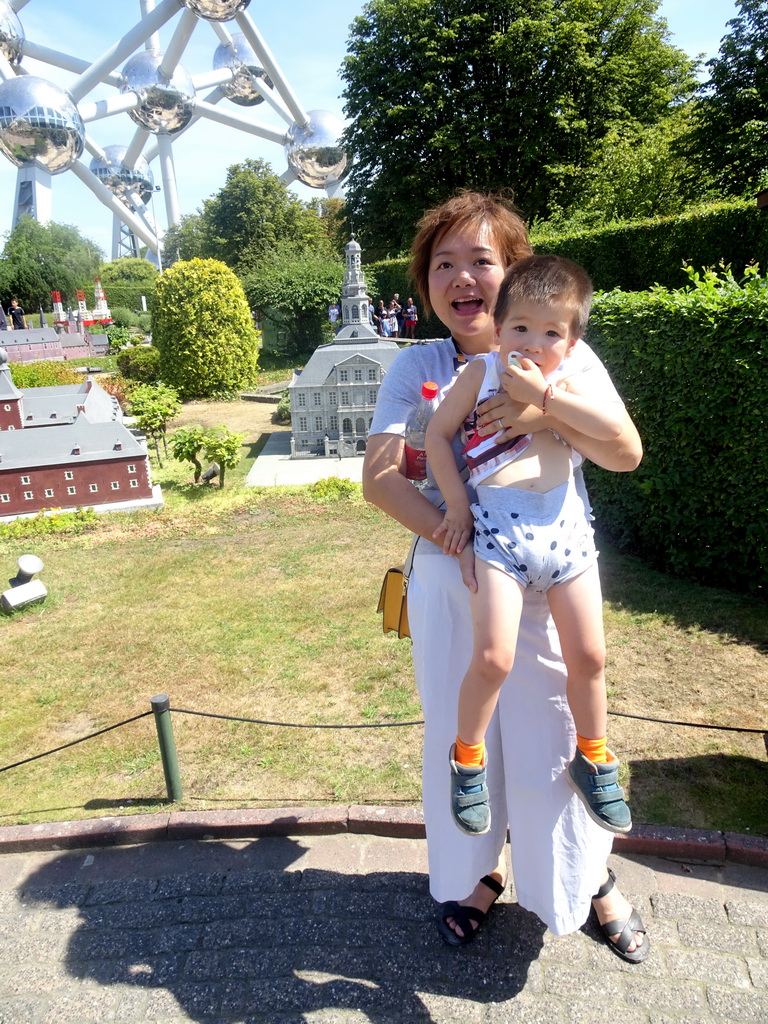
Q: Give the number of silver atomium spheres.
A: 7